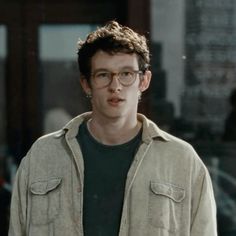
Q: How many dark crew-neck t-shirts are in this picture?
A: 1